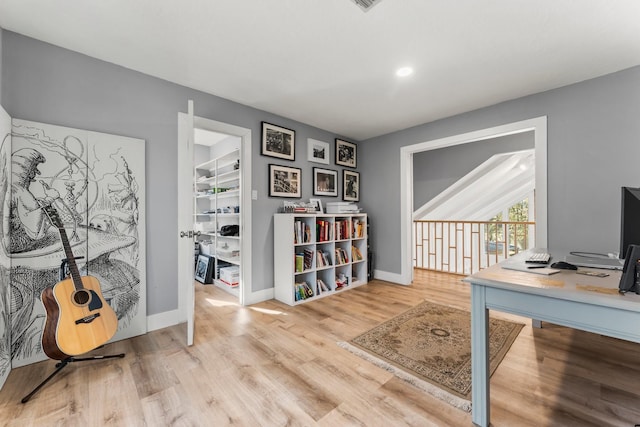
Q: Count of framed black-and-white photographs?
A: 6